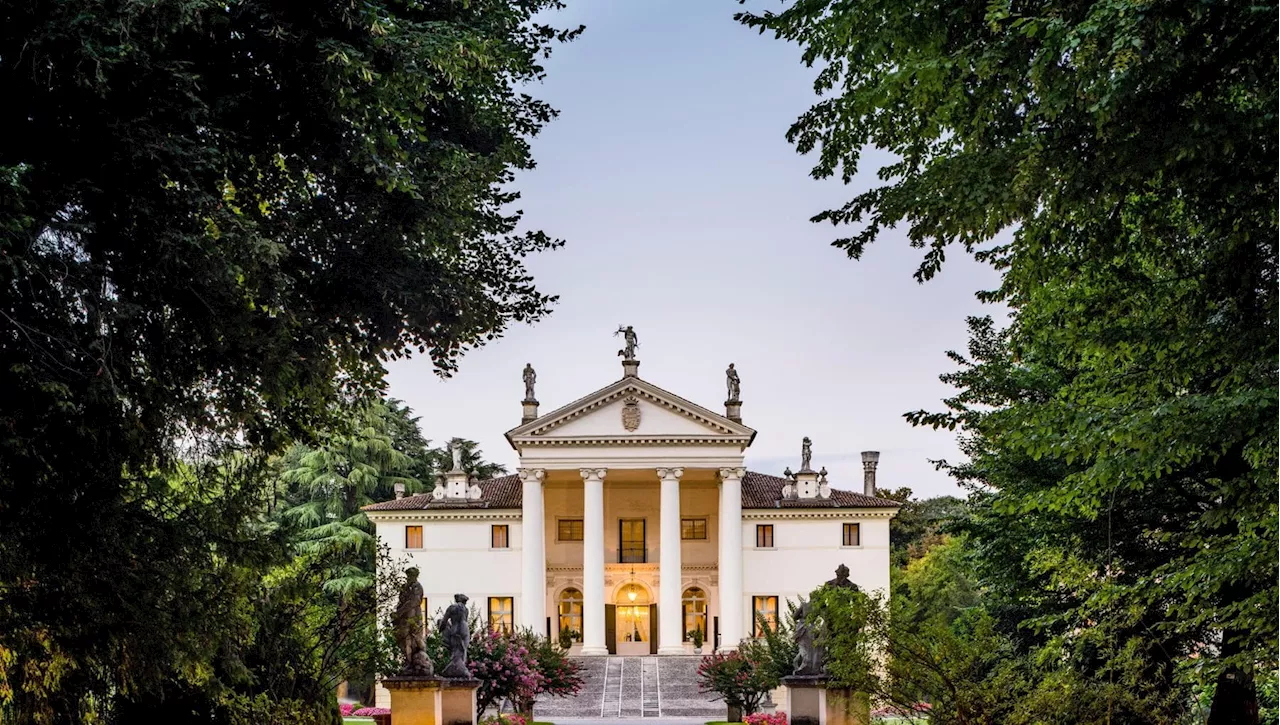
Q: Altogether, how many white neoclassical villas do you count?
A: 1